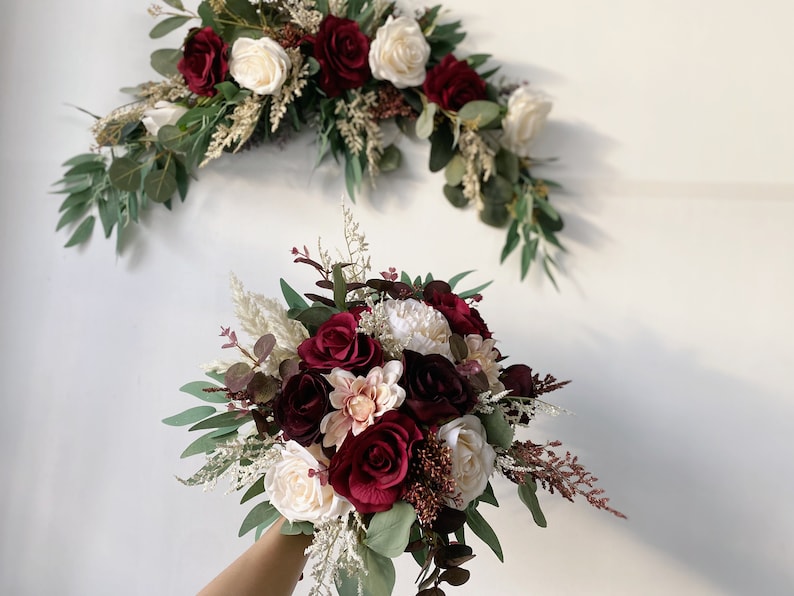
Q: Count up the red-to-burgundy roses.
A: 9